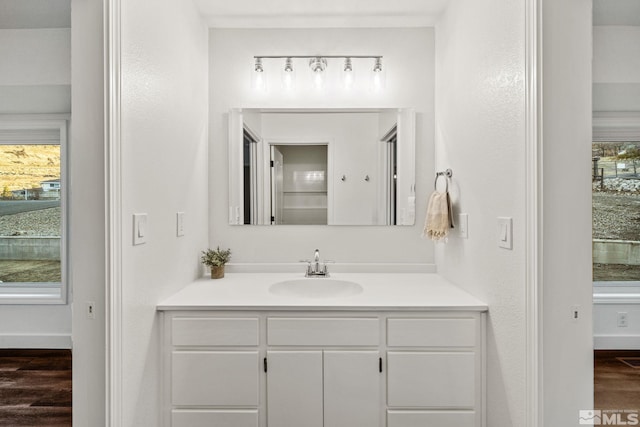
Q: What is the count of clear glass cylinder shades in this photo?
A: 5